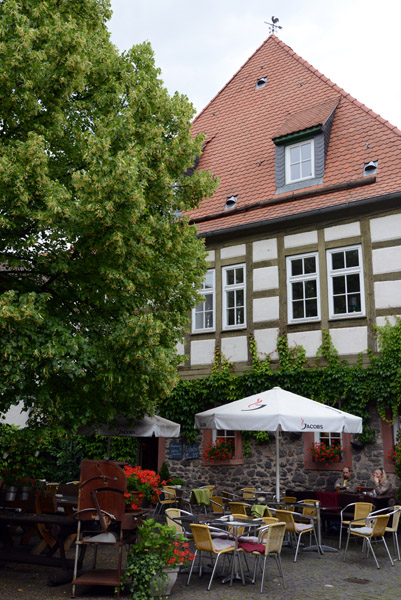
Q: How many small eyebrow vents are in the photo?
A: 3